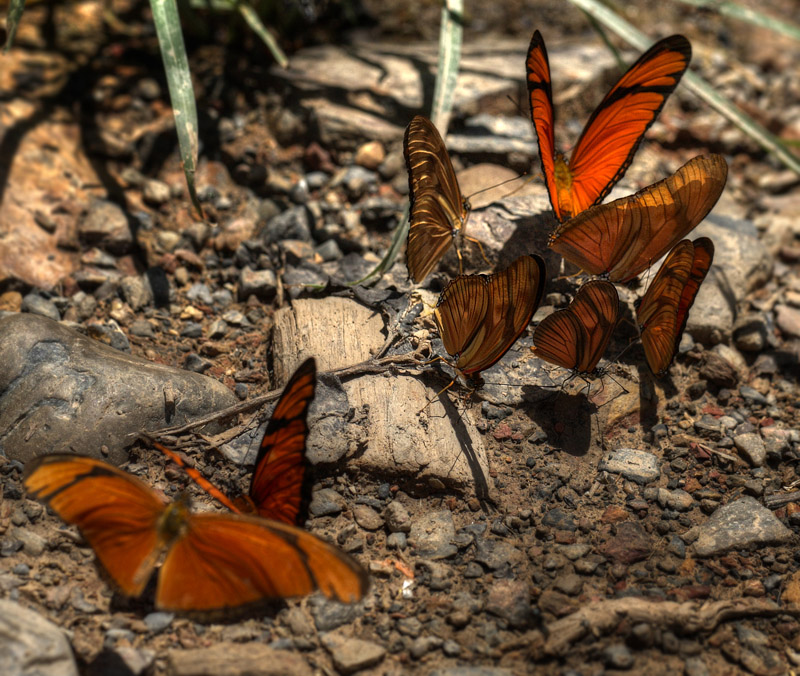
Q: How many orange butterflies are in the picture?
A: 8